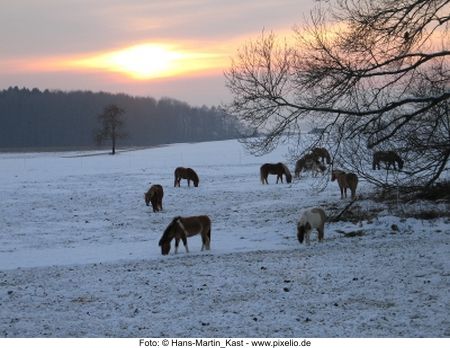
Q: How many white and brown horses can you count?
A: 1